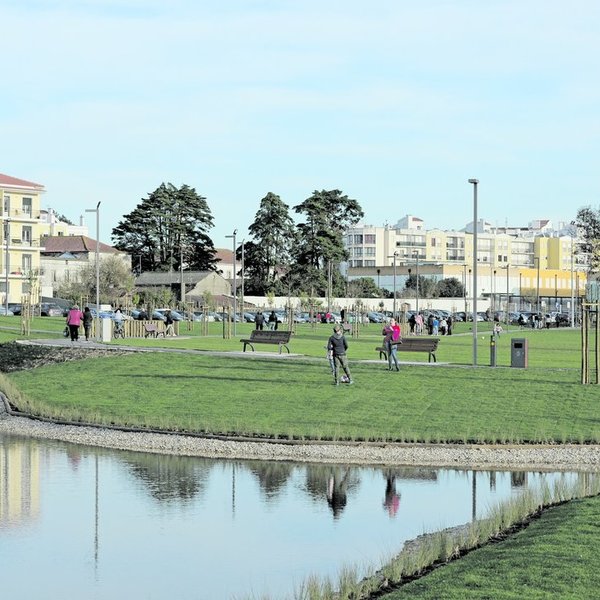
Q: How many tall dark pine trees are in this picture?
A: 3